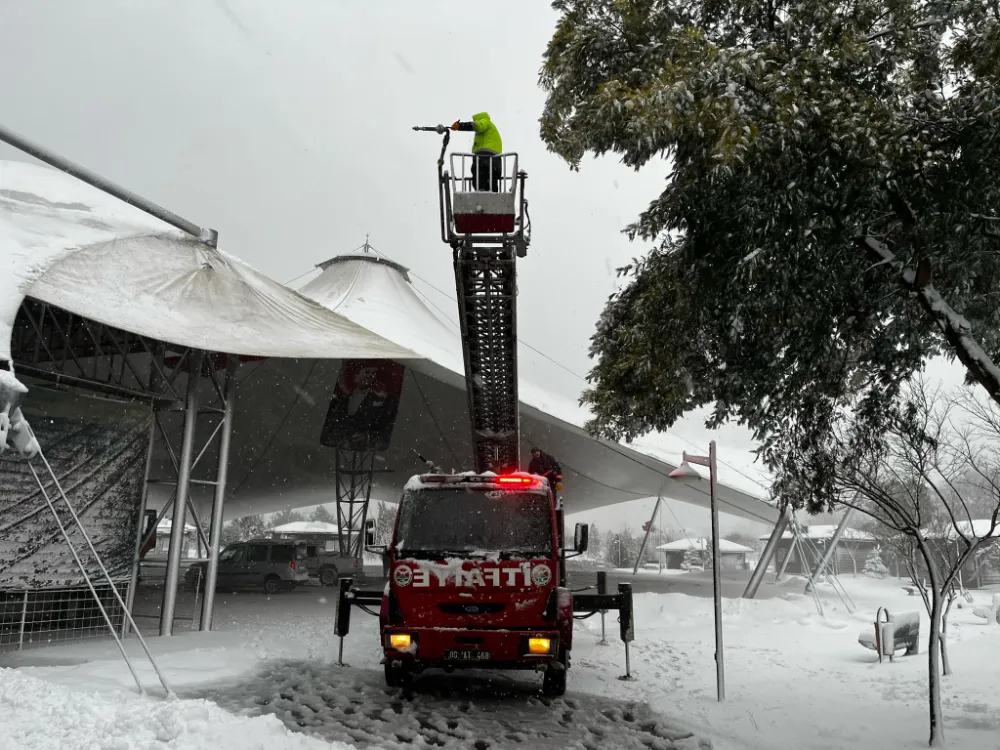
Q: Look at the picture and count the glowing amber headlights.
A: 2